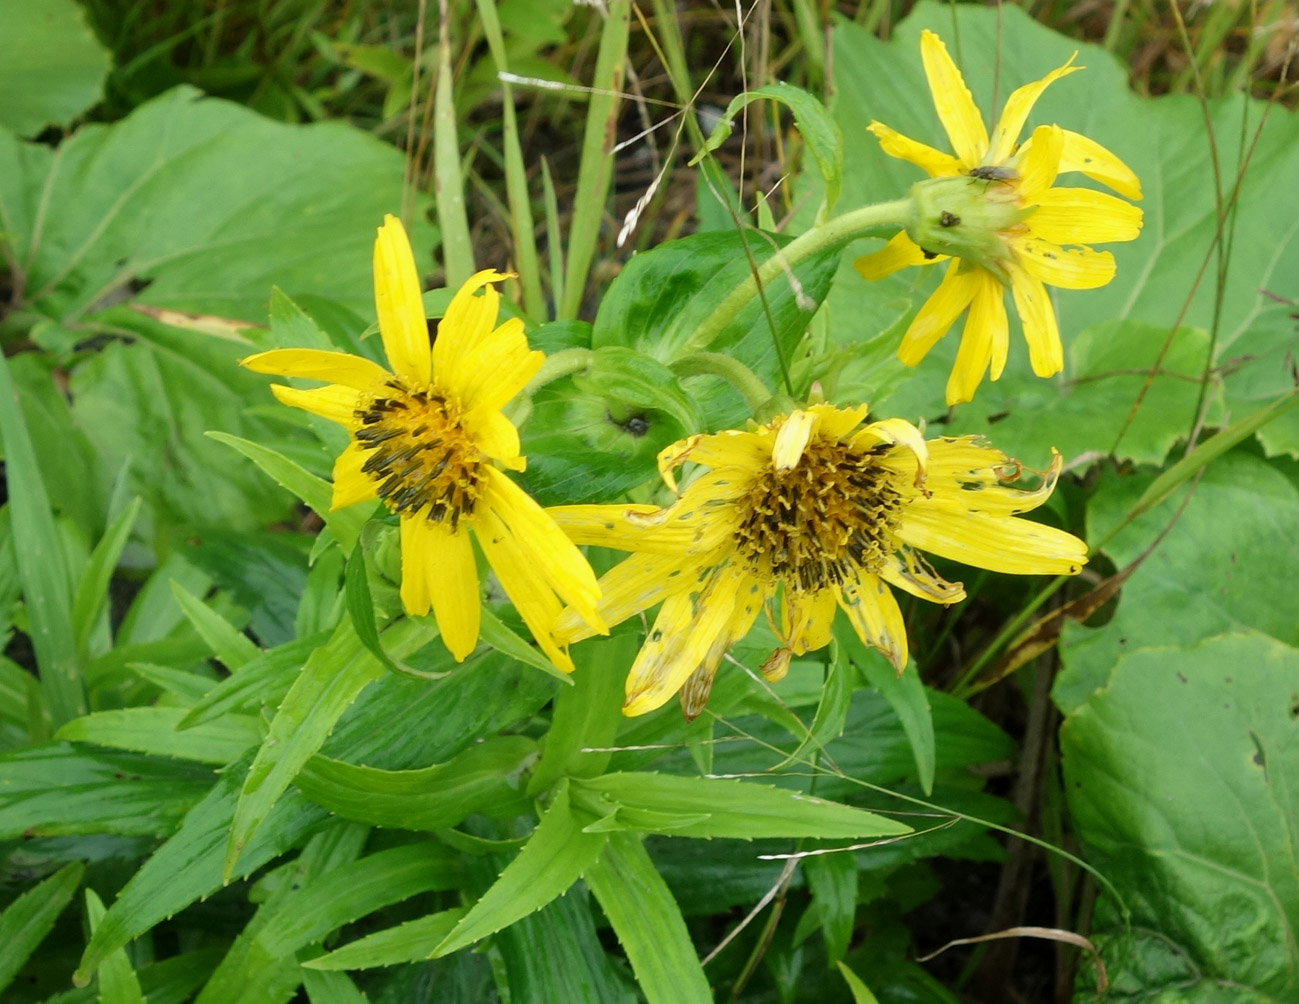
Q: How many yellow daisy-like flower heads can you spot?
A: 3